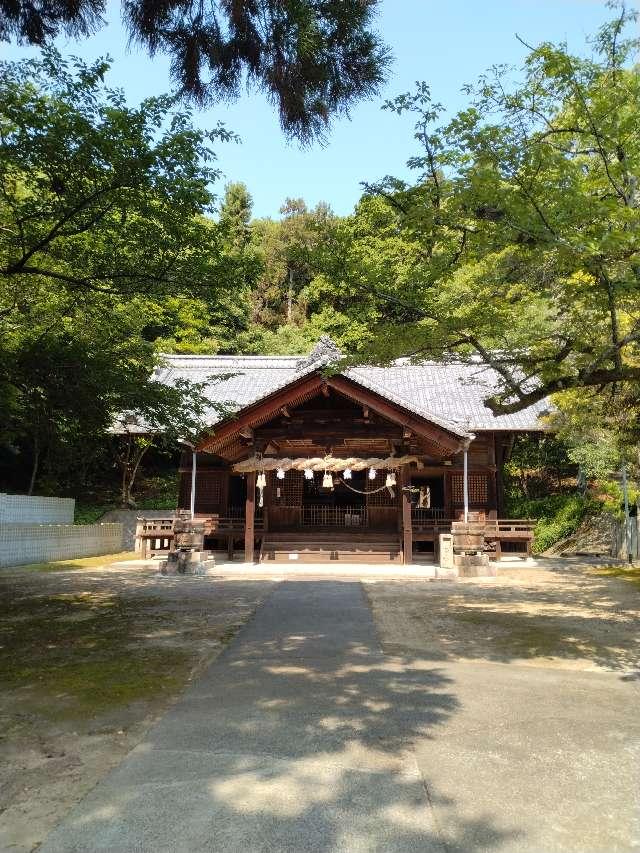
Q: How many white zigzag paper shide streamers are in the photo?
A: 4